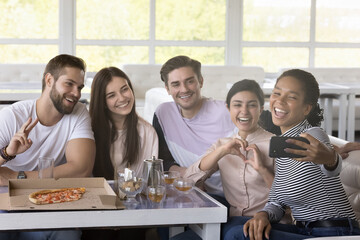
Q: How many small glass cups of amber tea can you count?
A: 3